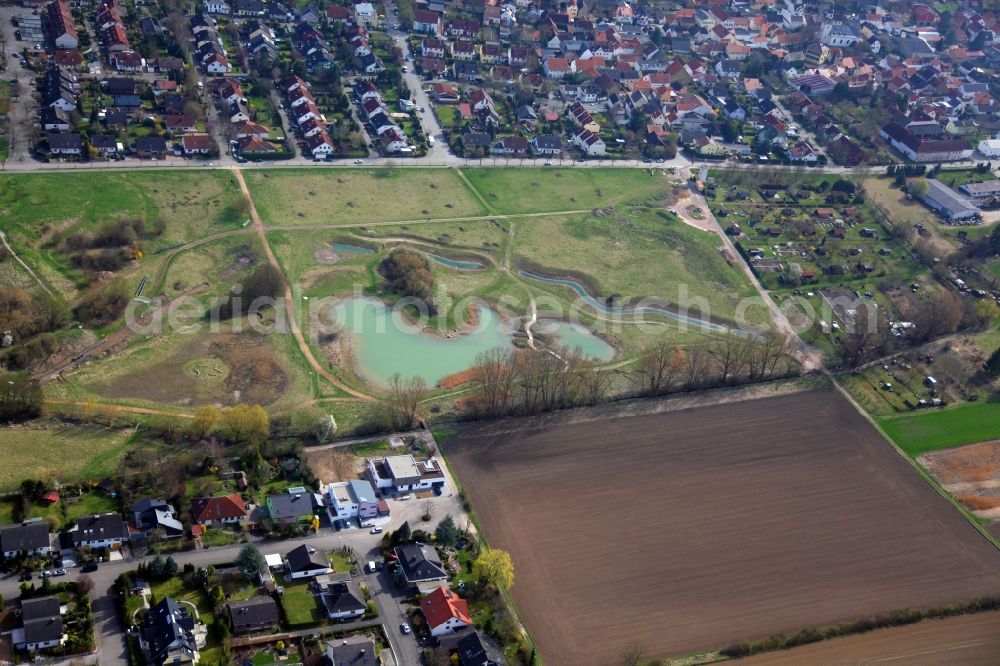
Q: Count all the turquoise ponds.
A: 2